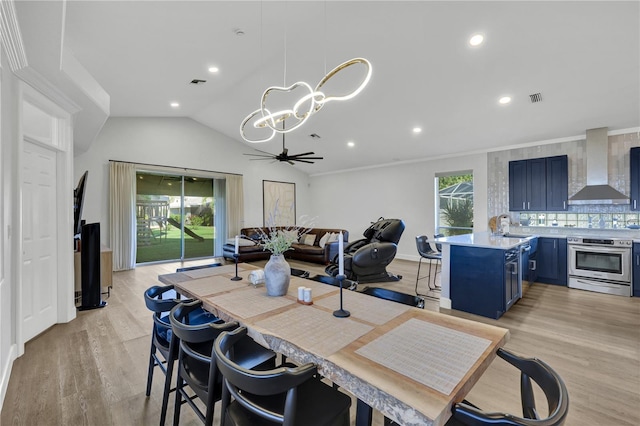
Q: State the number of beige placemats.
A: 8